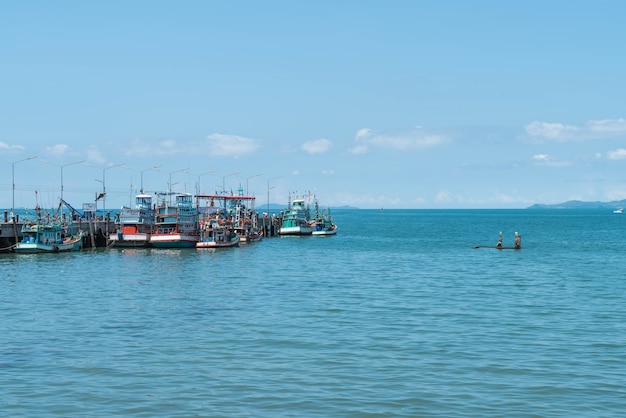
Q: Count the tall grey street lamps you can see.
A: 9